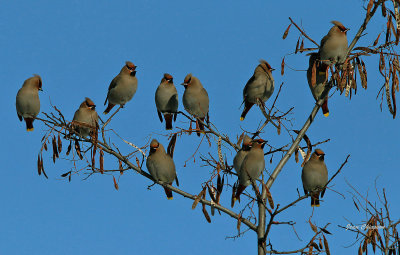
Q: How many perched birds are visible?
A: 12